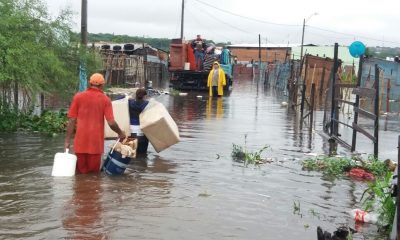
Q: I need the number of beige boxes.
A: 2